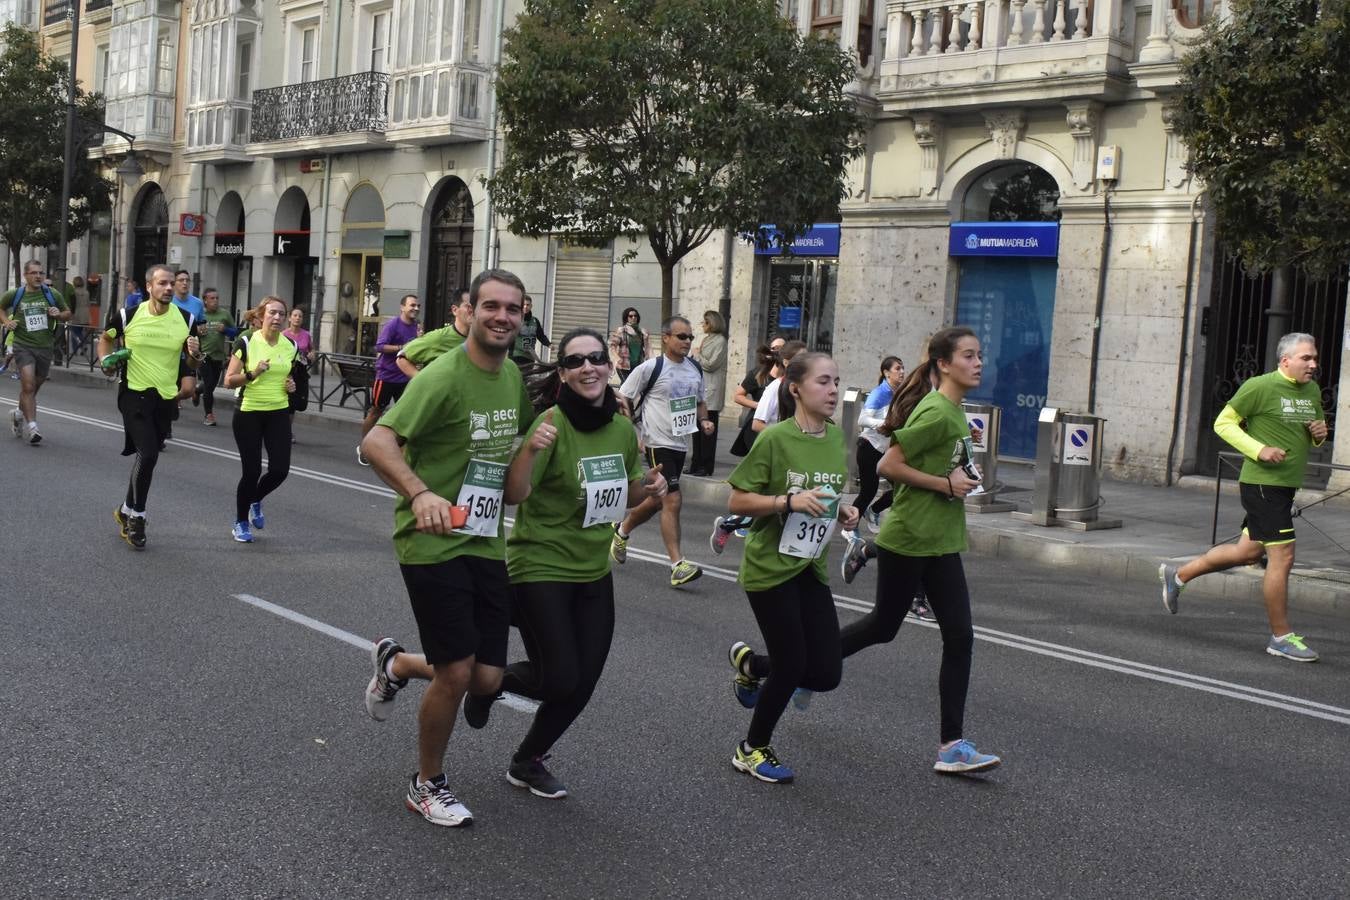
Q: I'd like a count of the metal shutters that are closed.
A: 1